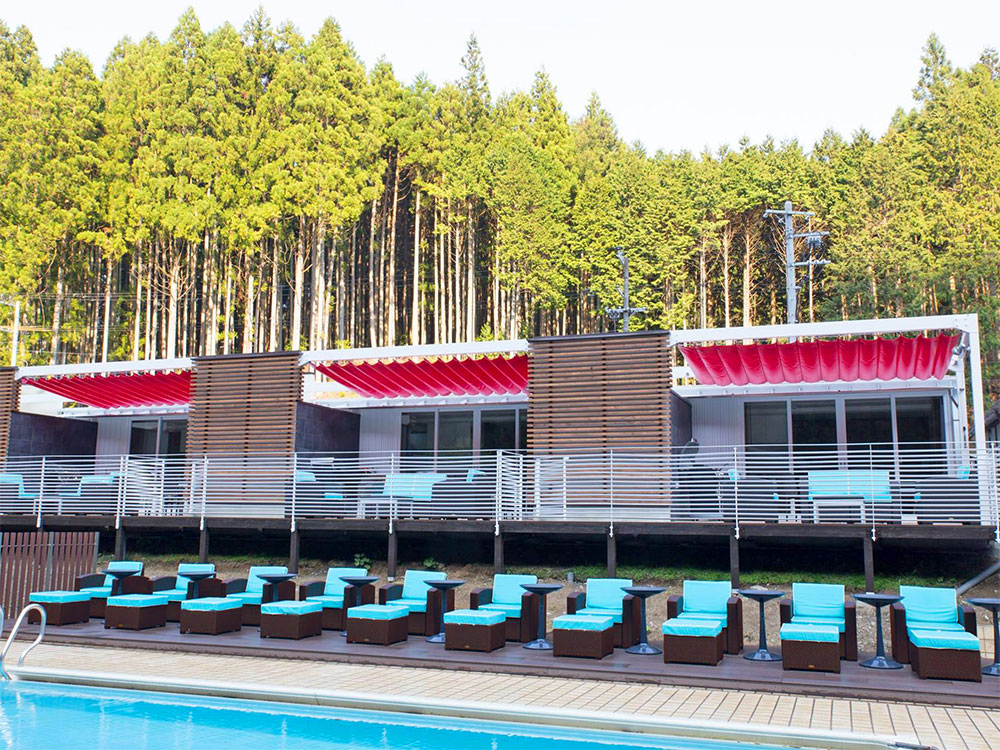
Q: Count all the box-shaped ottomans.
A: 10